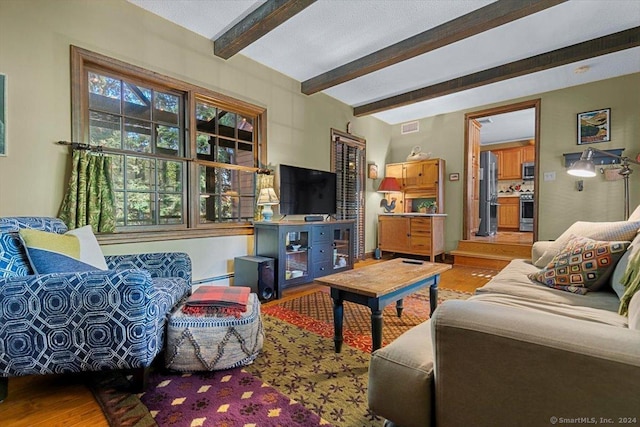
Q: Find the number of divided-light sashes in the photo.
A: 4